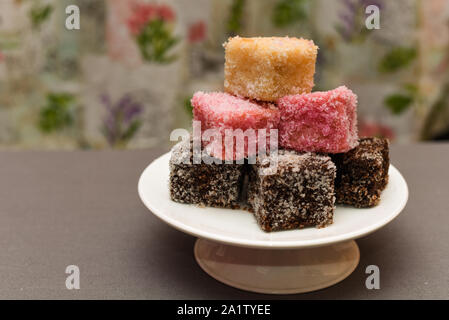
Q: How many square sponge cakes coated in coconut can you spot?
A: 6